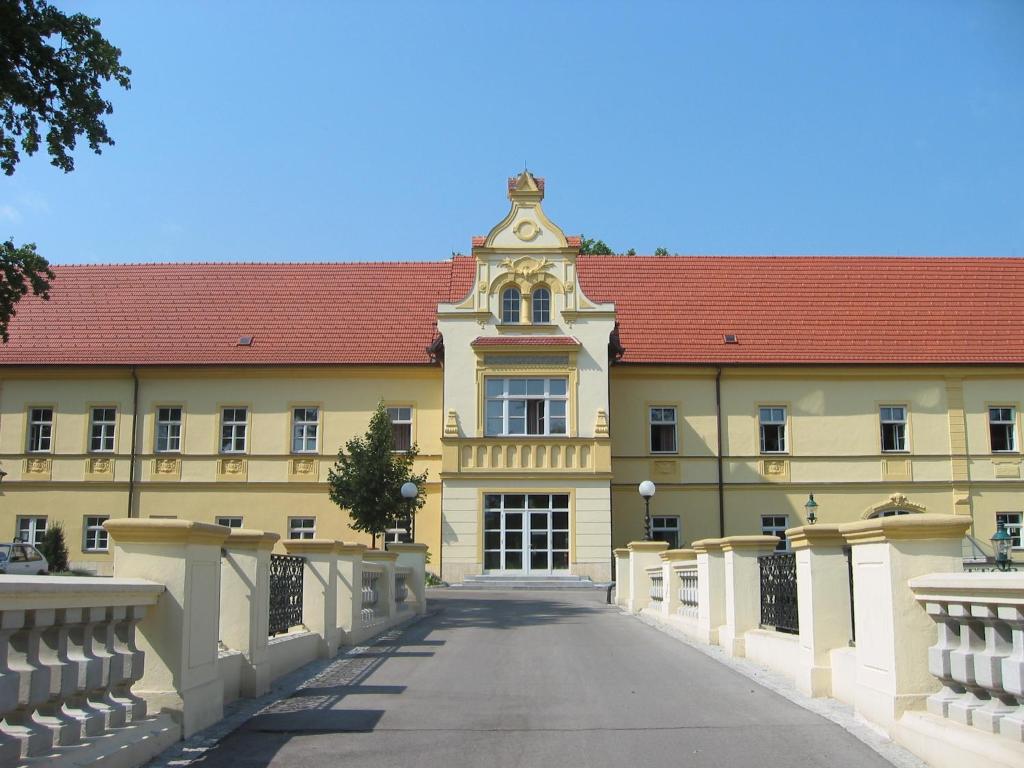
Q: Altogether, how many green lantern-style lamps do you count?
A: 2